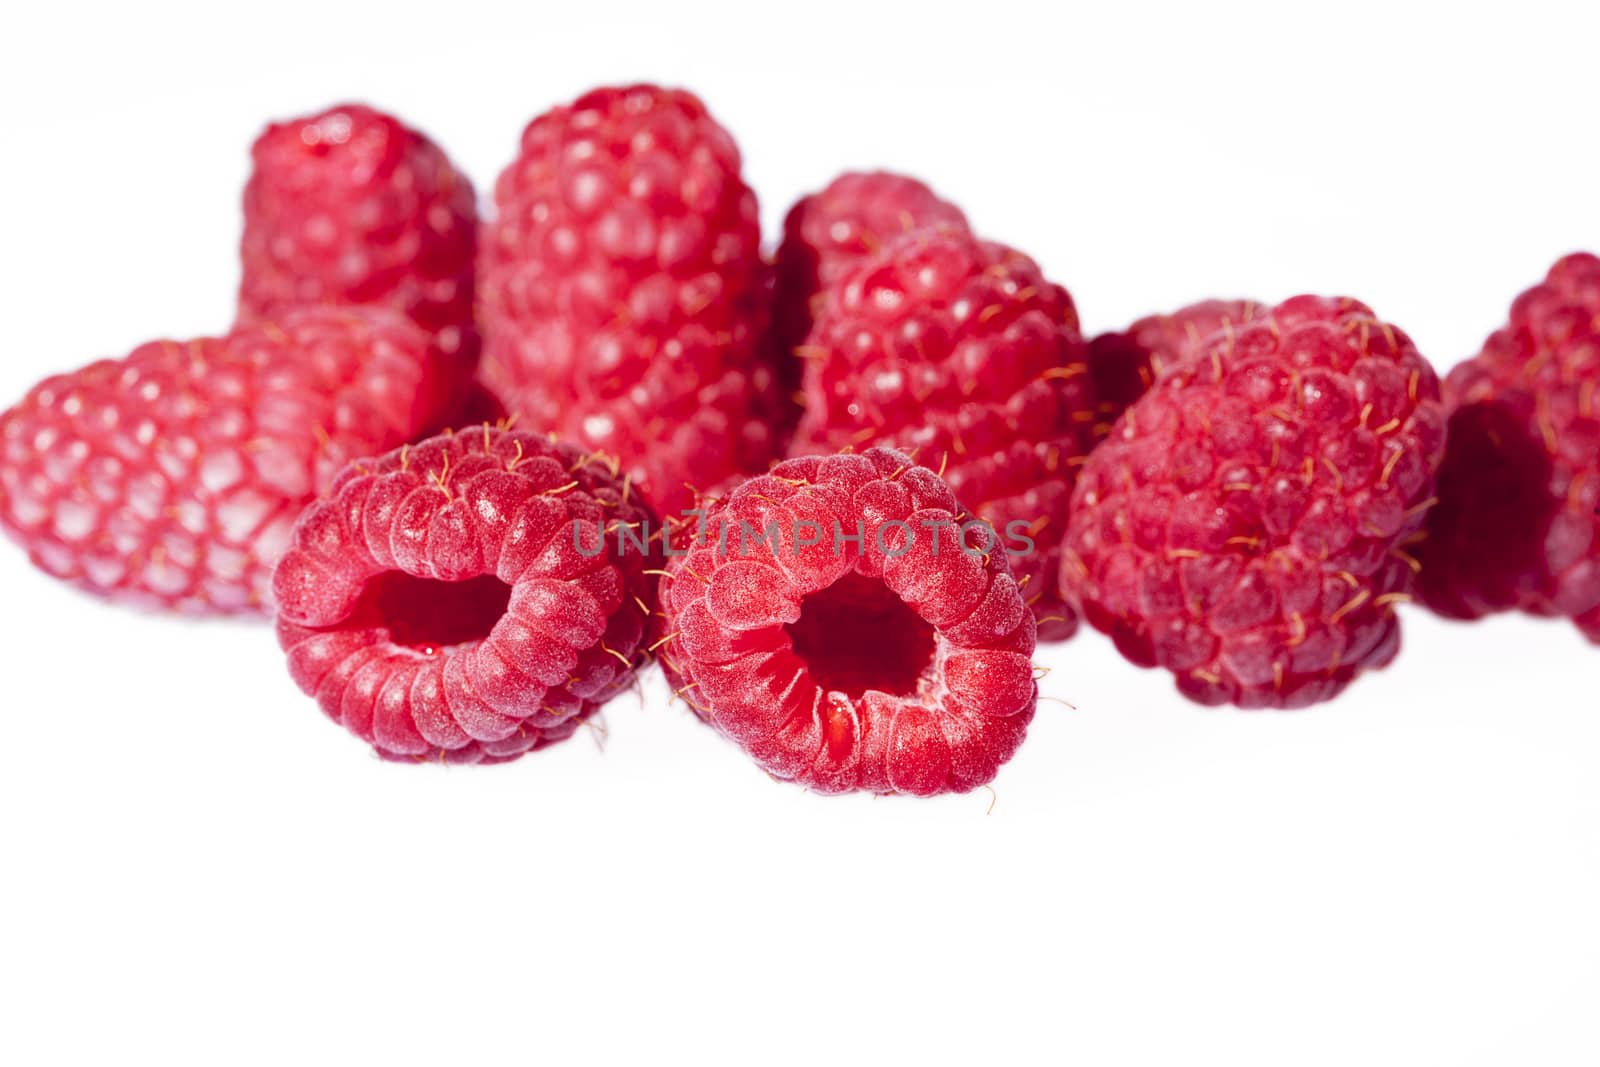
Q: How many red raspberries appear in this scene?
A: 10